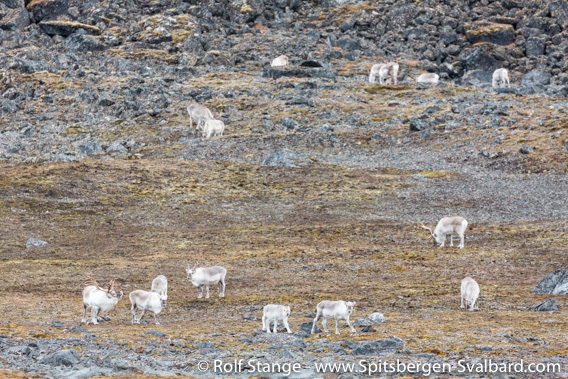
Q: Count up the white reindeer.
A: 15